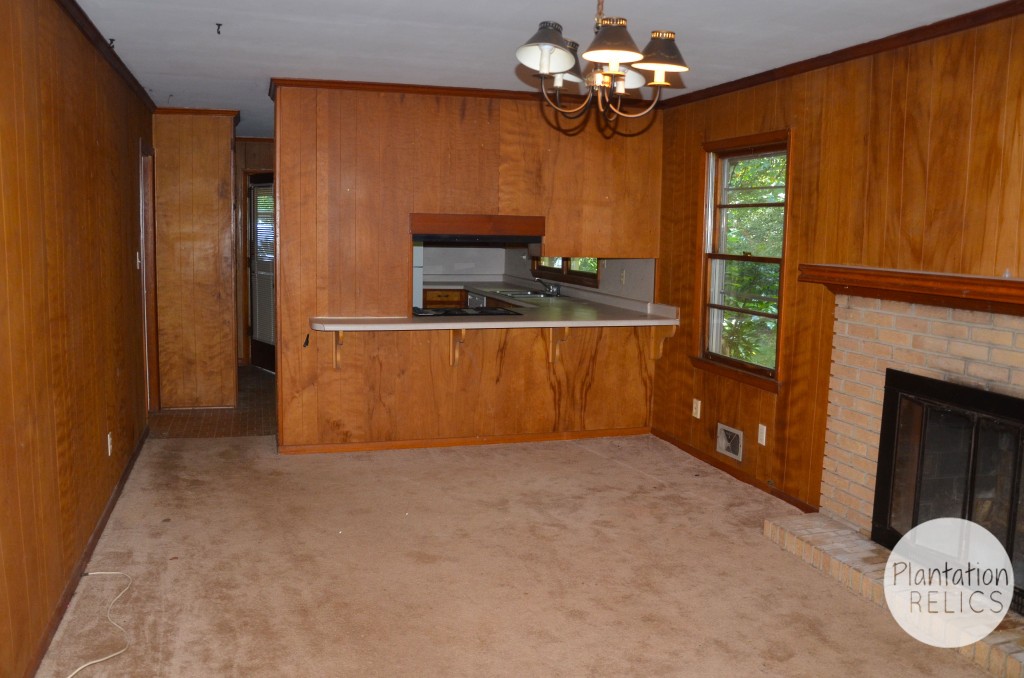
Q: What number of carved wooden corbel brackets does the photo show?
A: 4